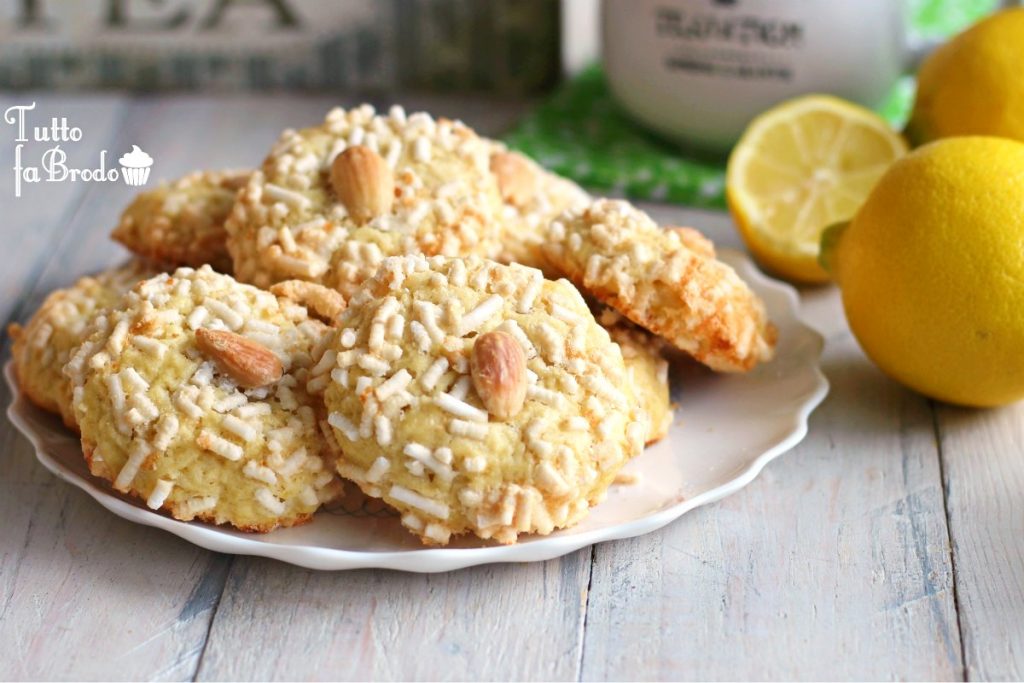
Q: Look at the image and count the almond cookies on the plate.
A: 8